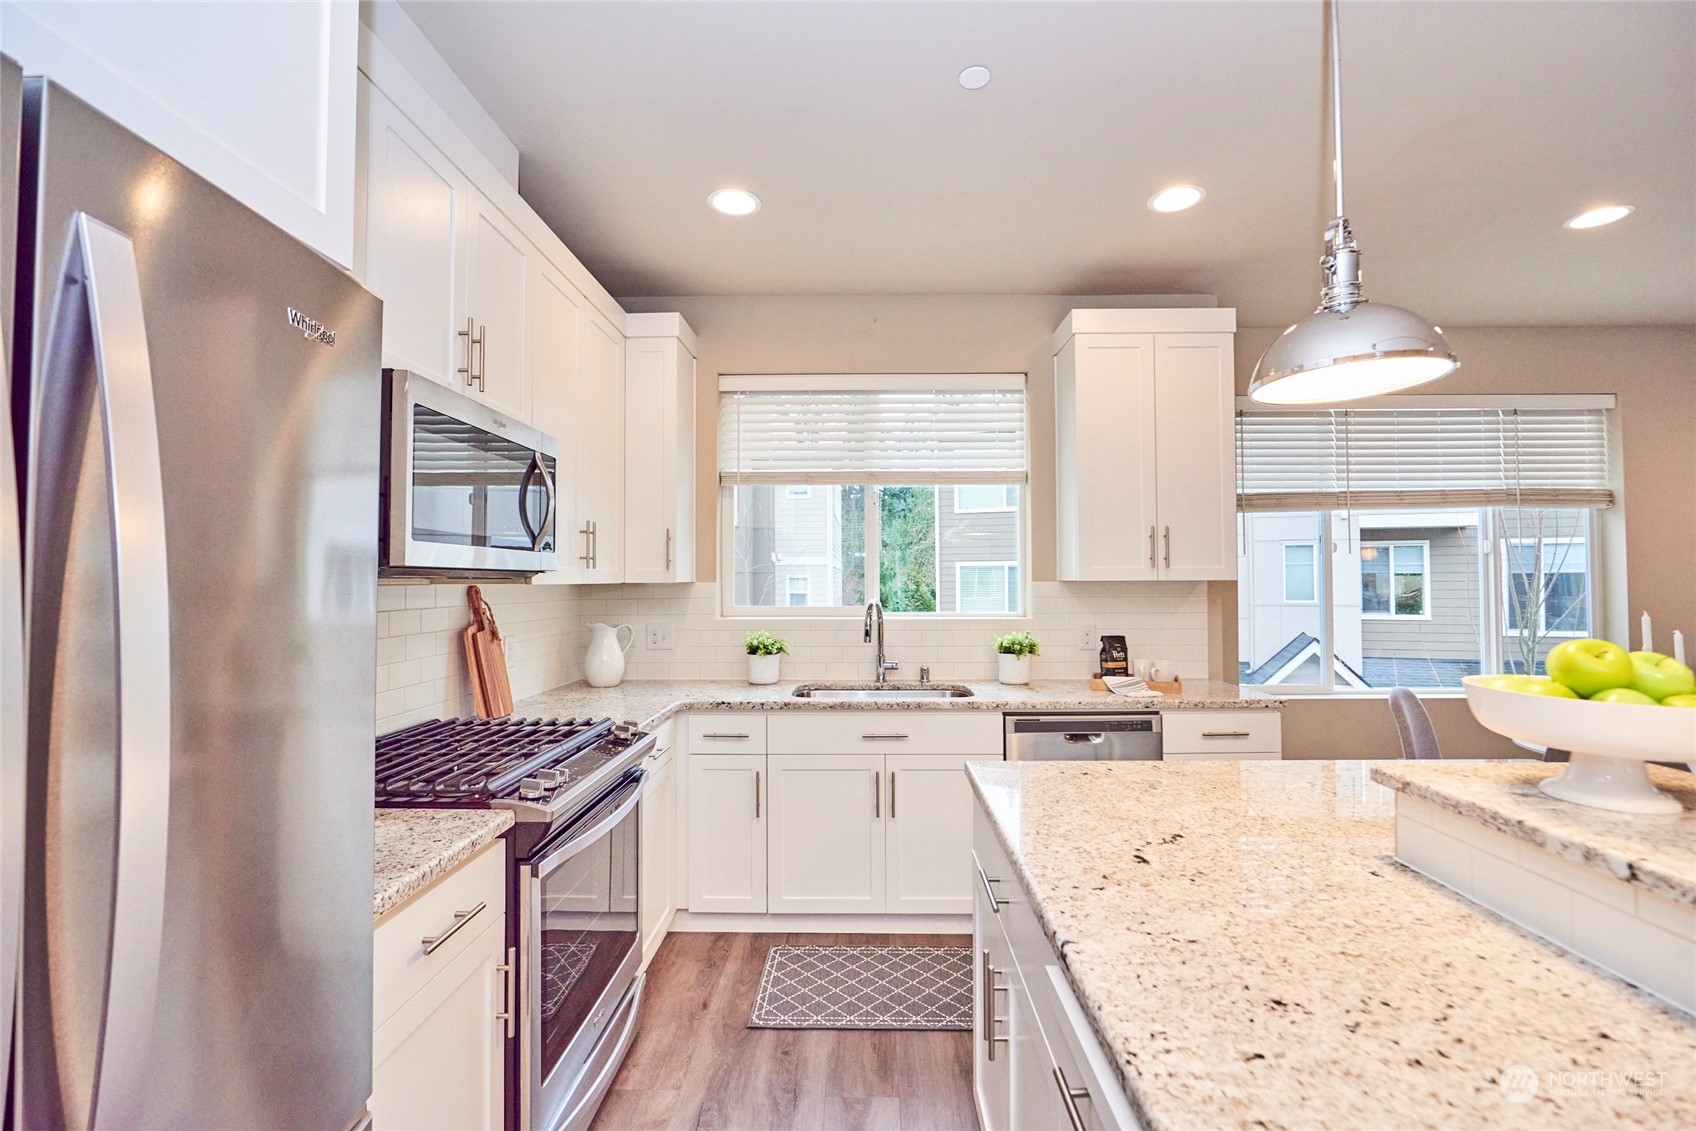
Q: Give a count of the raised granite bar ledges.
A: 1